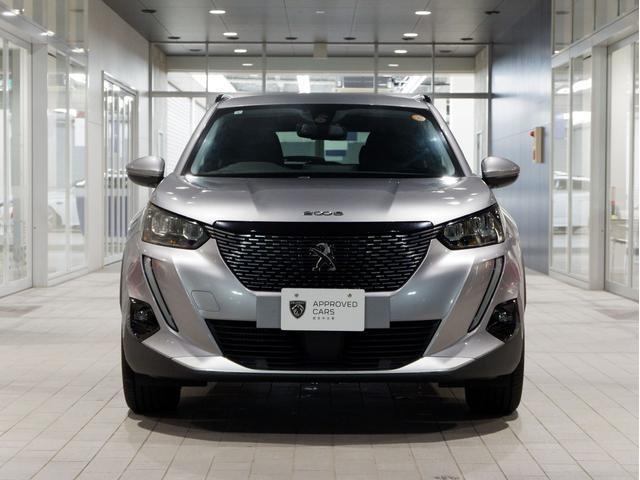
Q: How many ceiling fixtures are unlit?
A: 10